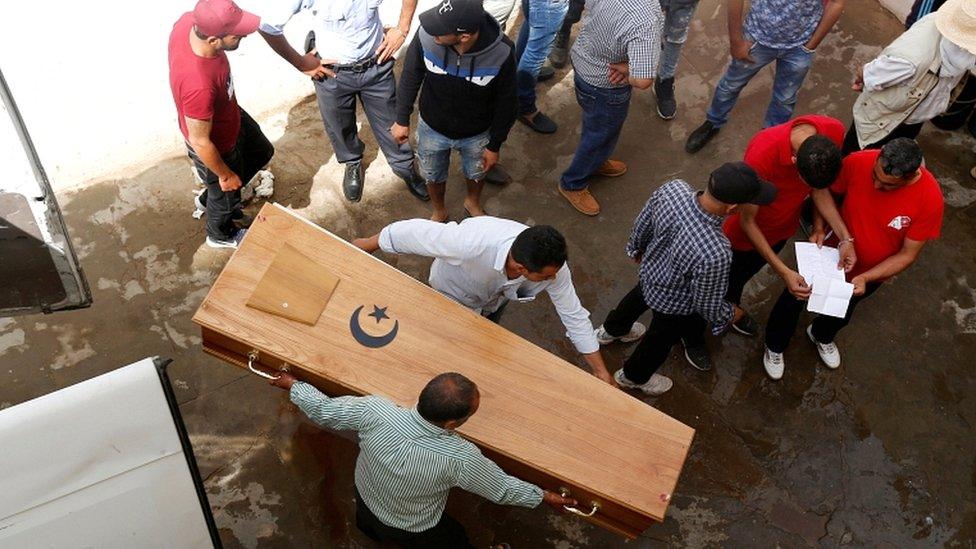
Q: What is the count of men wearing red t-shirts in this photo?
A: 3